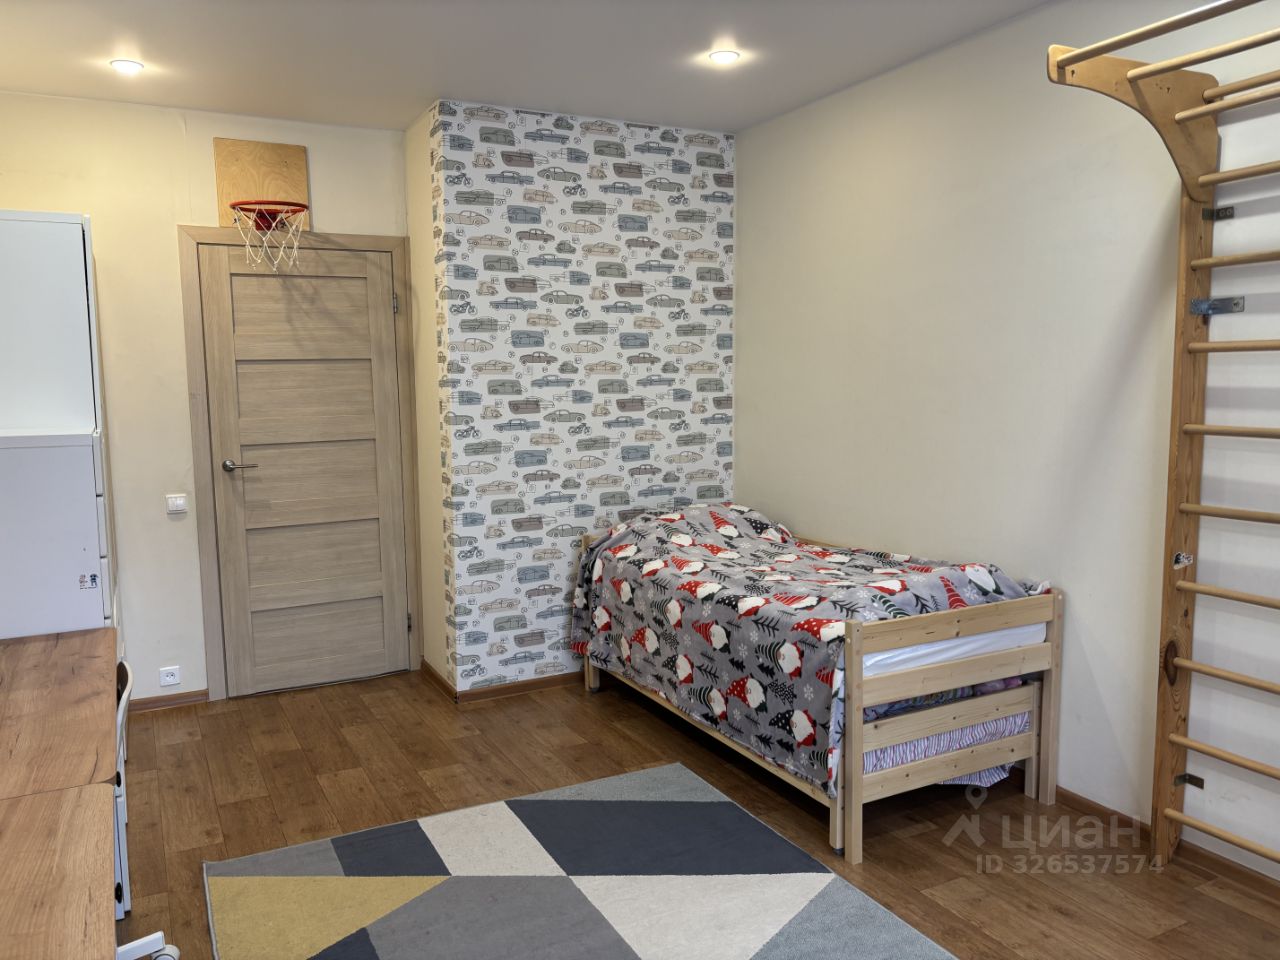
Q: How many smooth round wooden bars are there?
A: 13